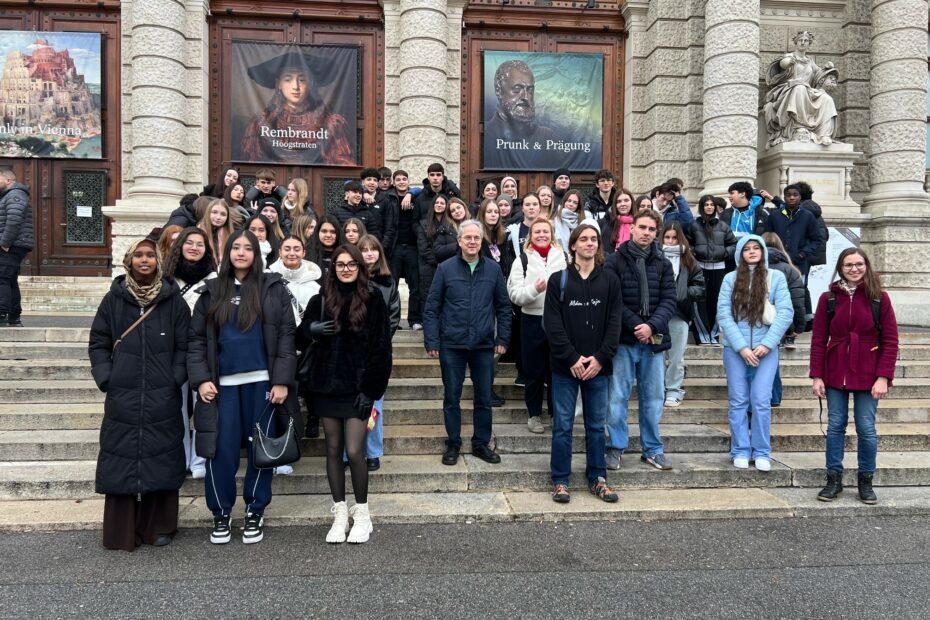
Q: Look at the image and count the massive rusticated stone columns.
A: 4